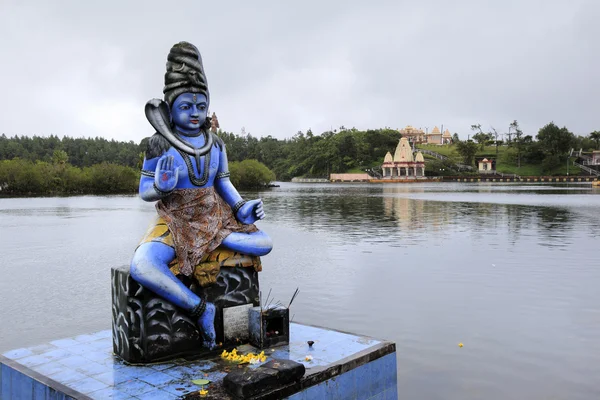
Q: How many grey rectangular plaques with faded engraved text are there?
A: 1